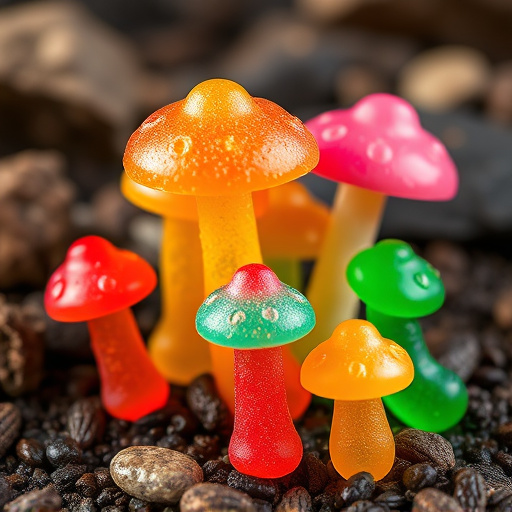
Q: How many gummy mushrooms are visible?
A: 8